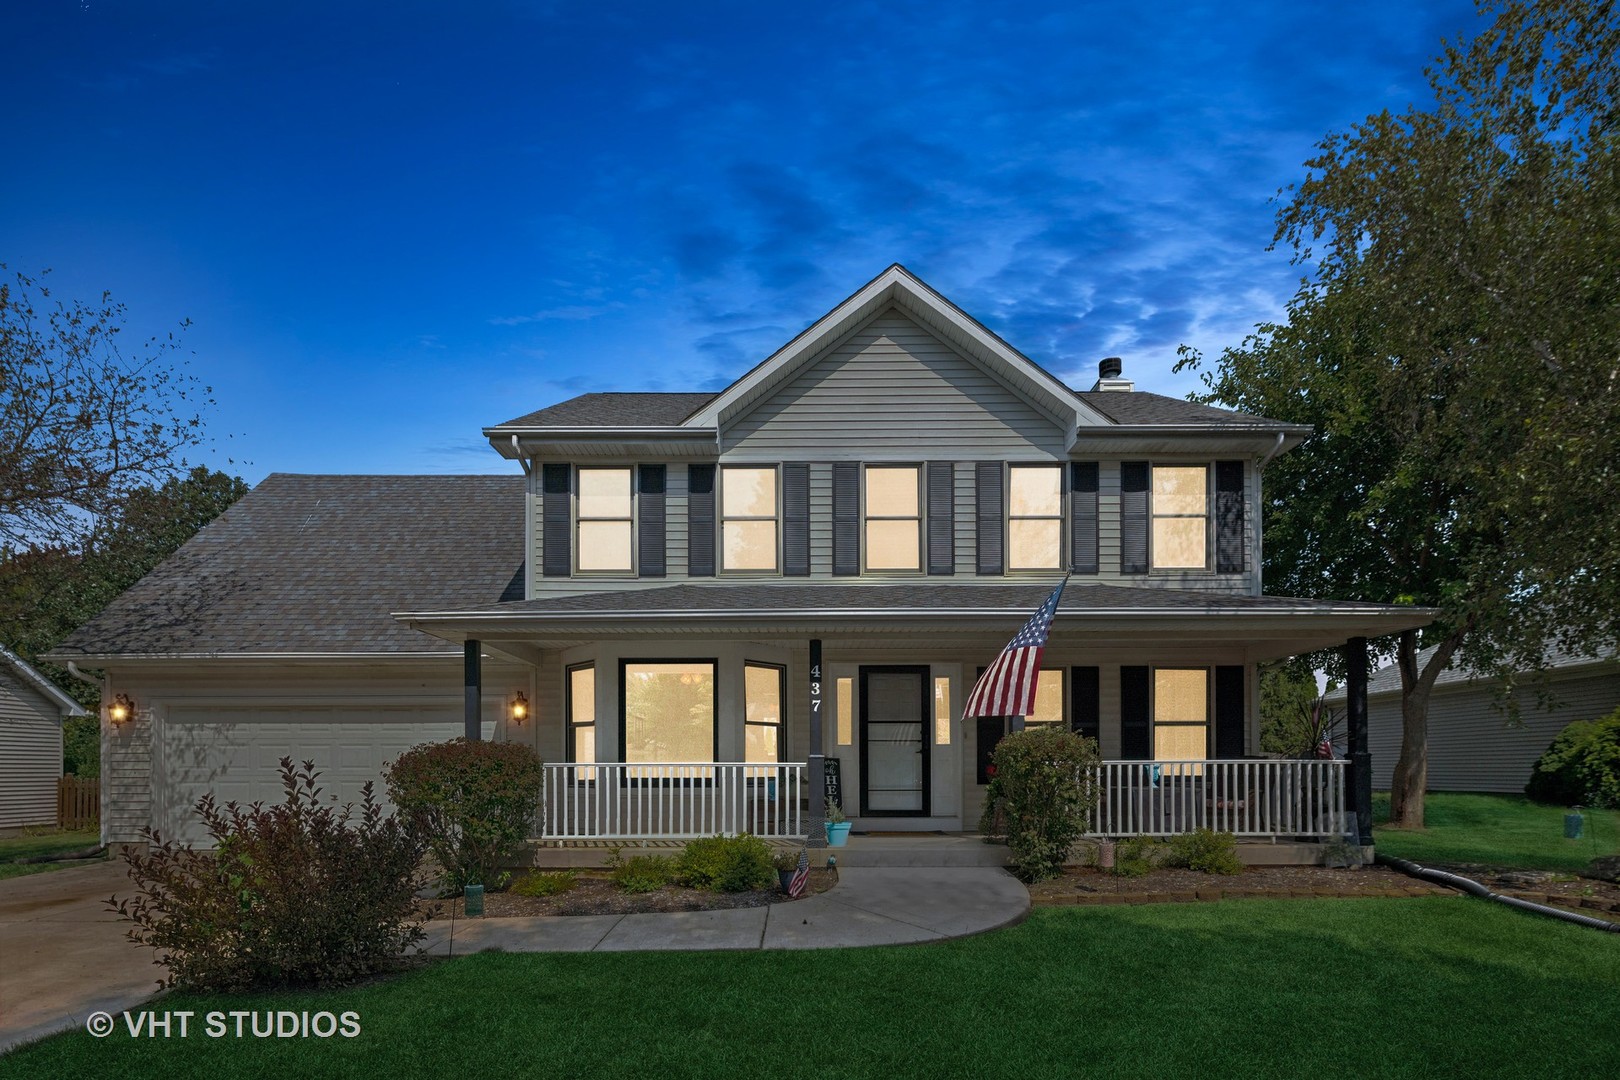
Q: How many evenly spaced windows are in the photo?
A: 5